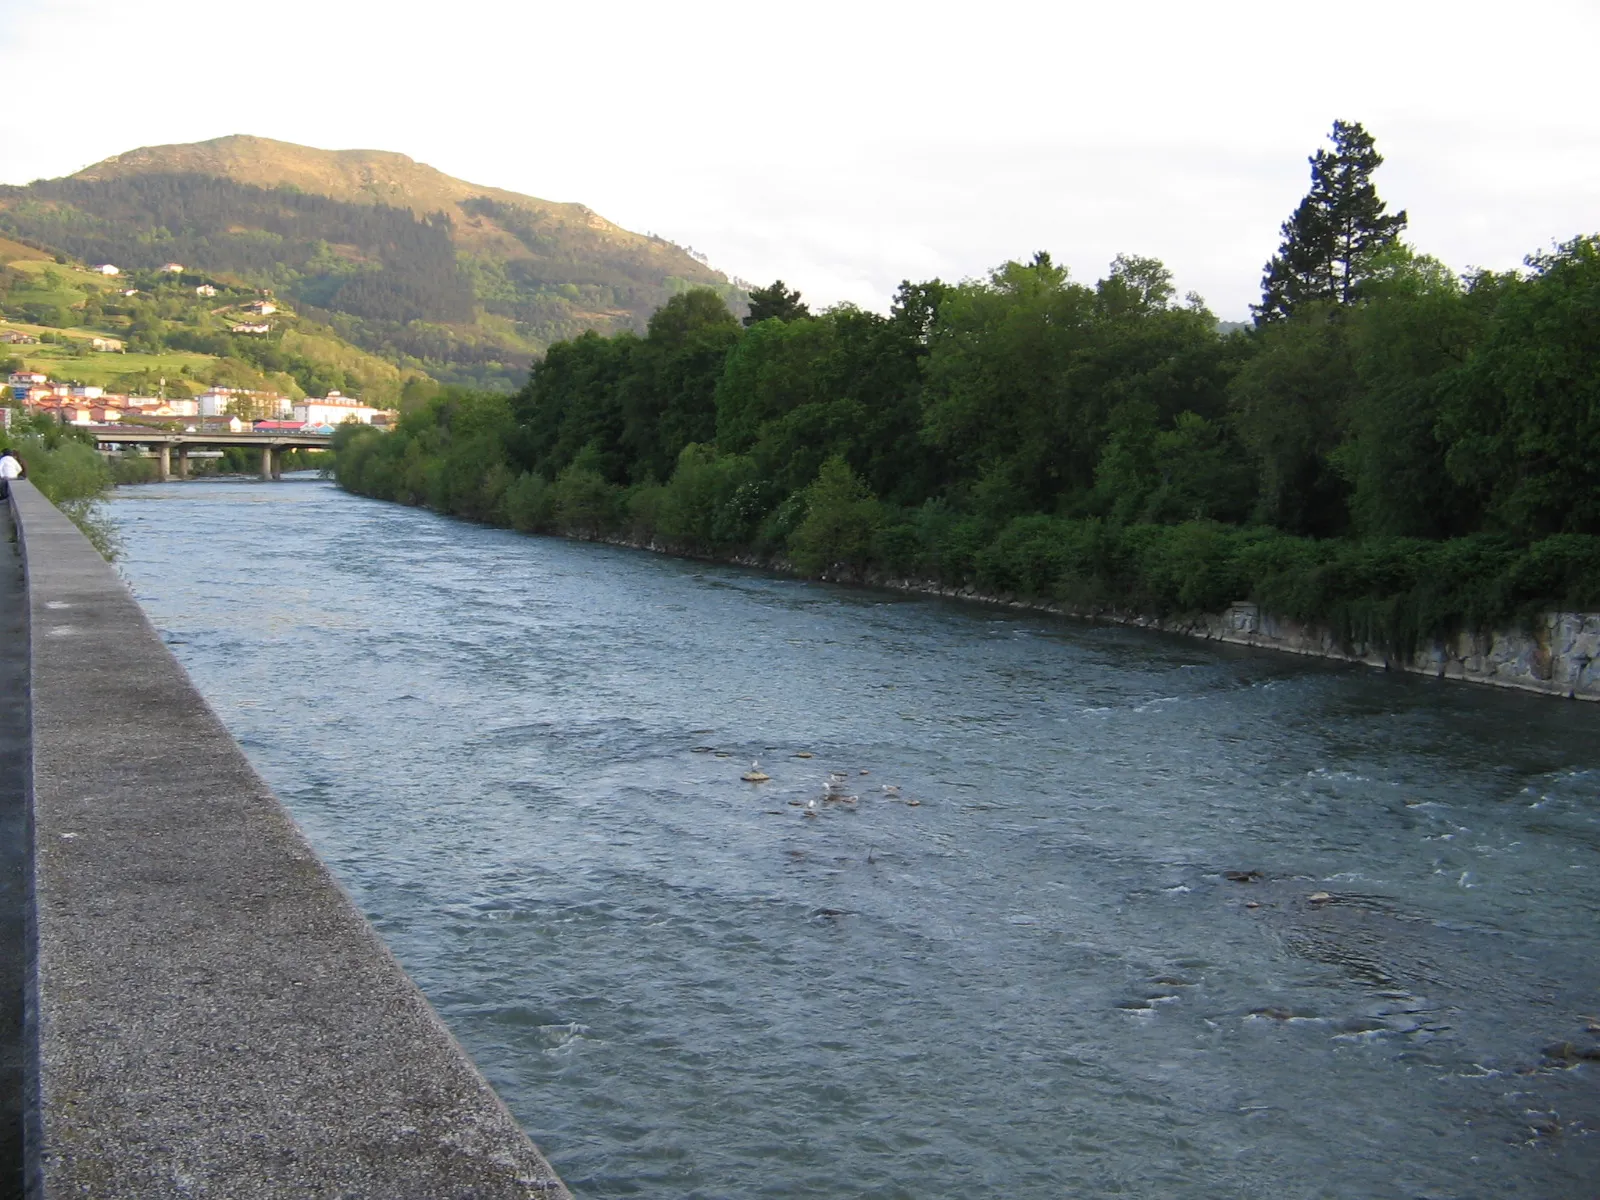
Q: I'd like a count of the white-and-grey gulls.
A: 6